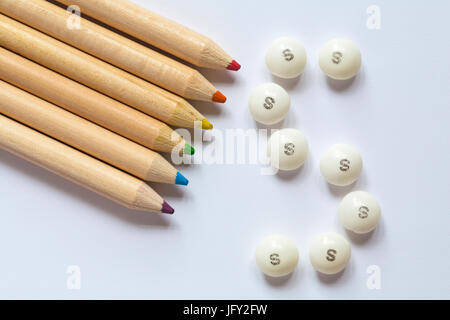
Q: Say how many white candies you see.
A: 8